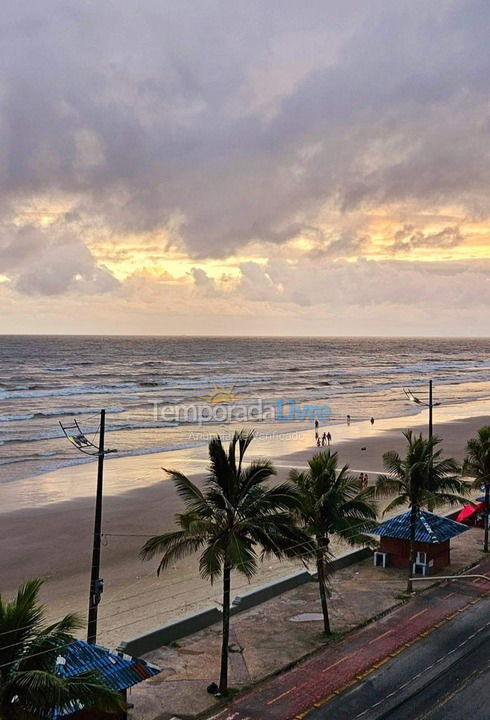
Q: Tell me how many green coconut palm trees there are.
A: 5